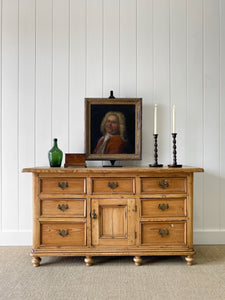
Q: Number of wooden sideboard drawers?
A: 7